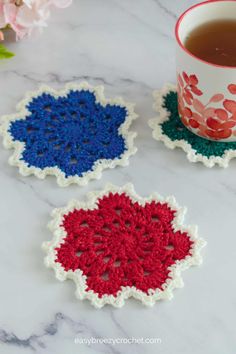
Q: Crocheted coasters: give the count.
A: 3